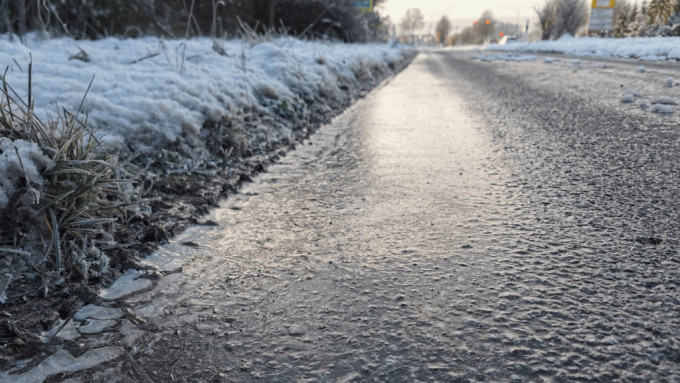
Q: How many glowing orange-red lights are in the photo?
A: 3